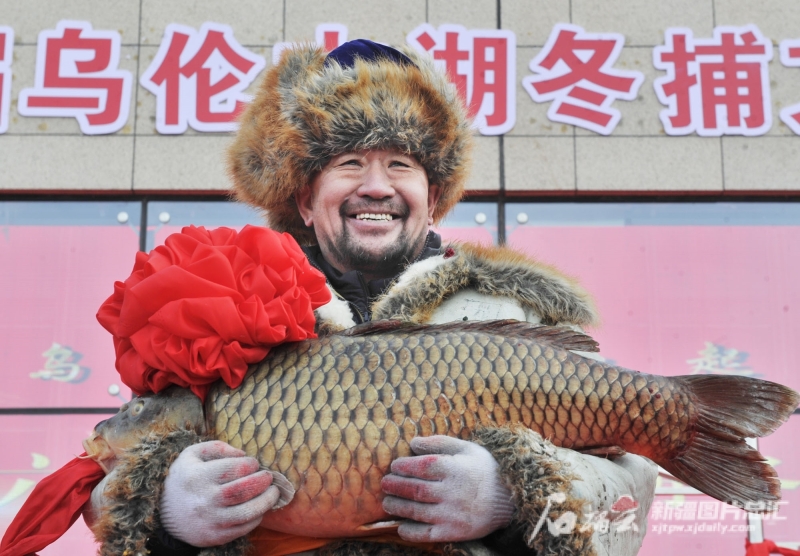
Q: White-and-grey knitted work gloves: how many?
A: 2